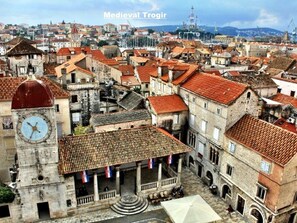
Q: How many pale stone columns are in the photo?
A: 5